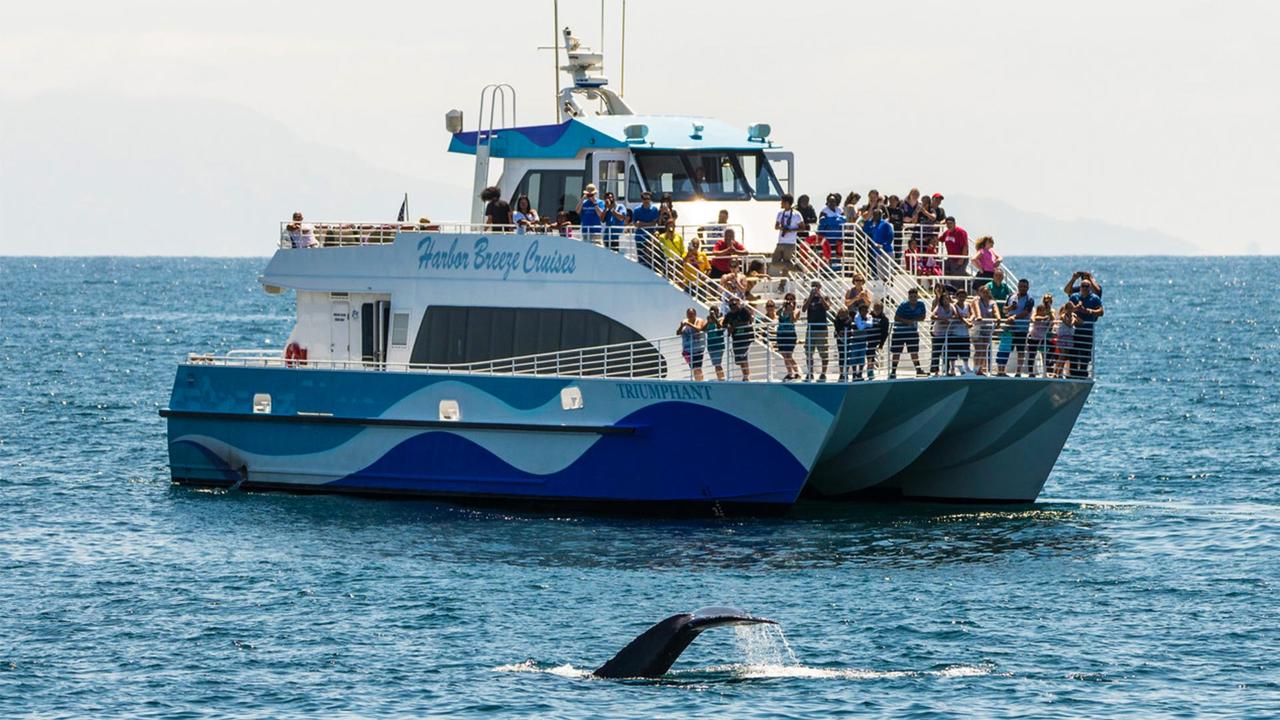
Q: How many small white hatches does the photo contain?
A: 3